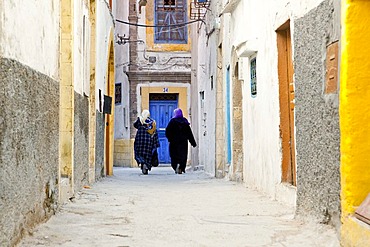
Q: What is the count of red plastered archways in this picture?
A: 0